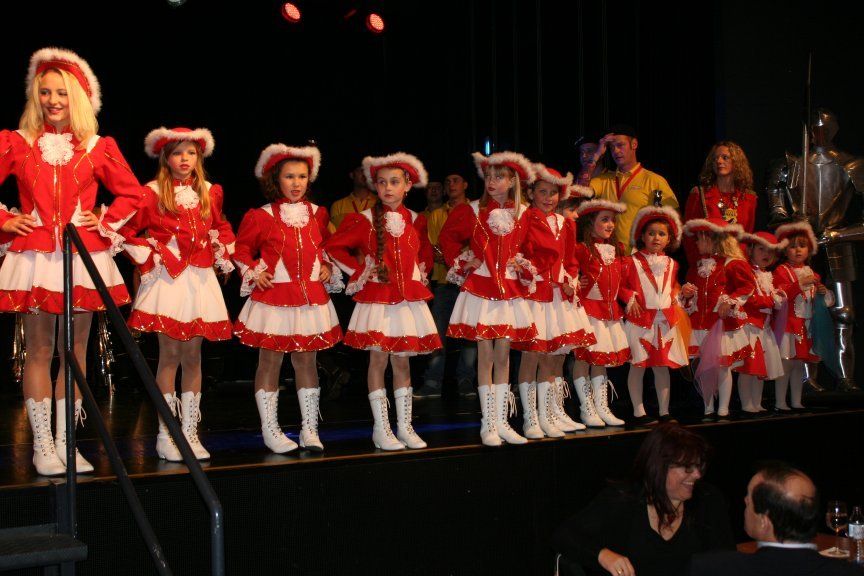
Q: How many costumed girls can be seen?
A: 12